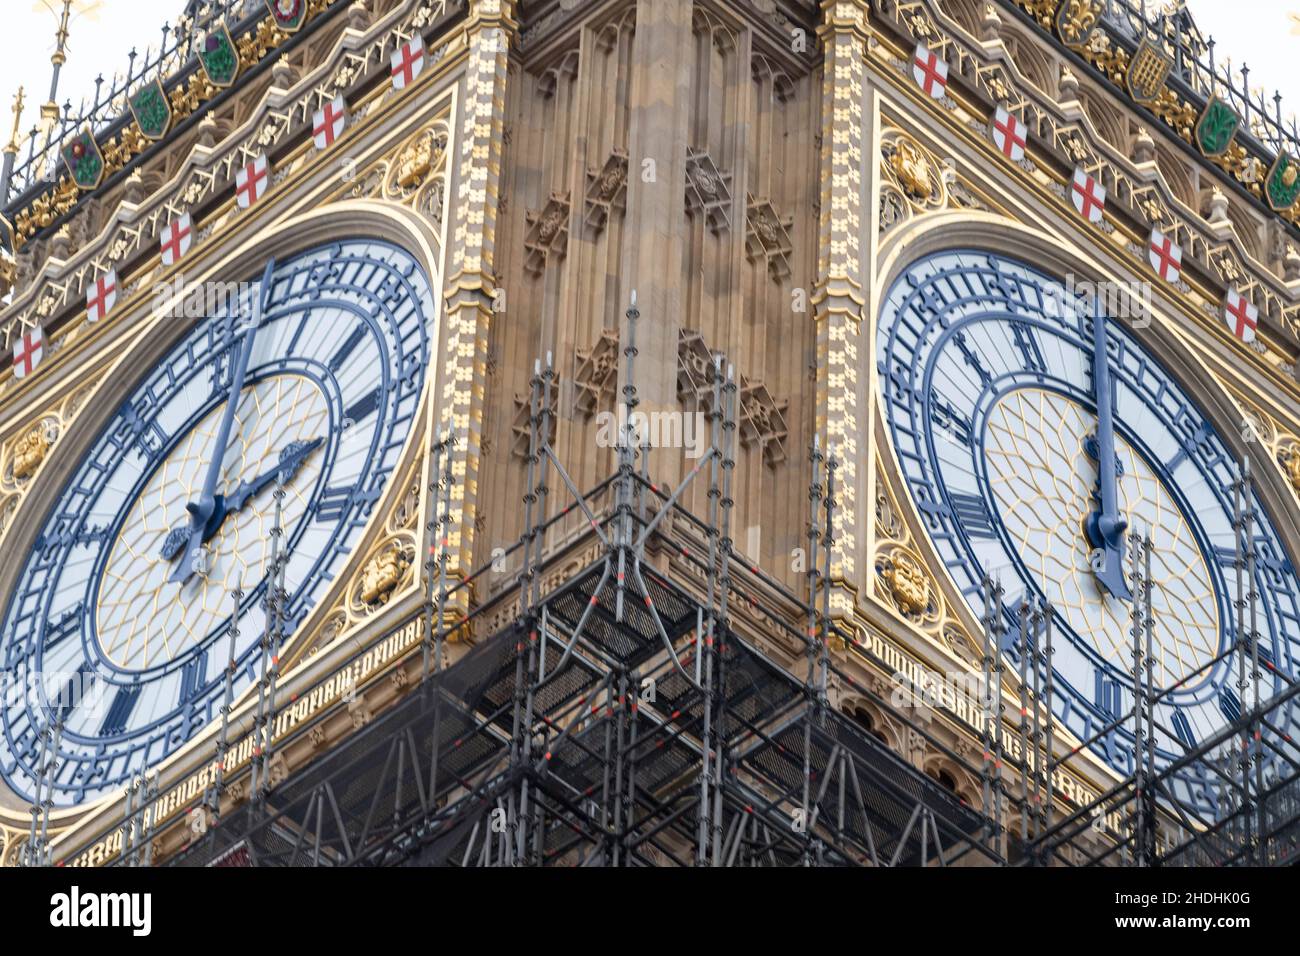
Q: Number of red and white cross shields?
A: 11